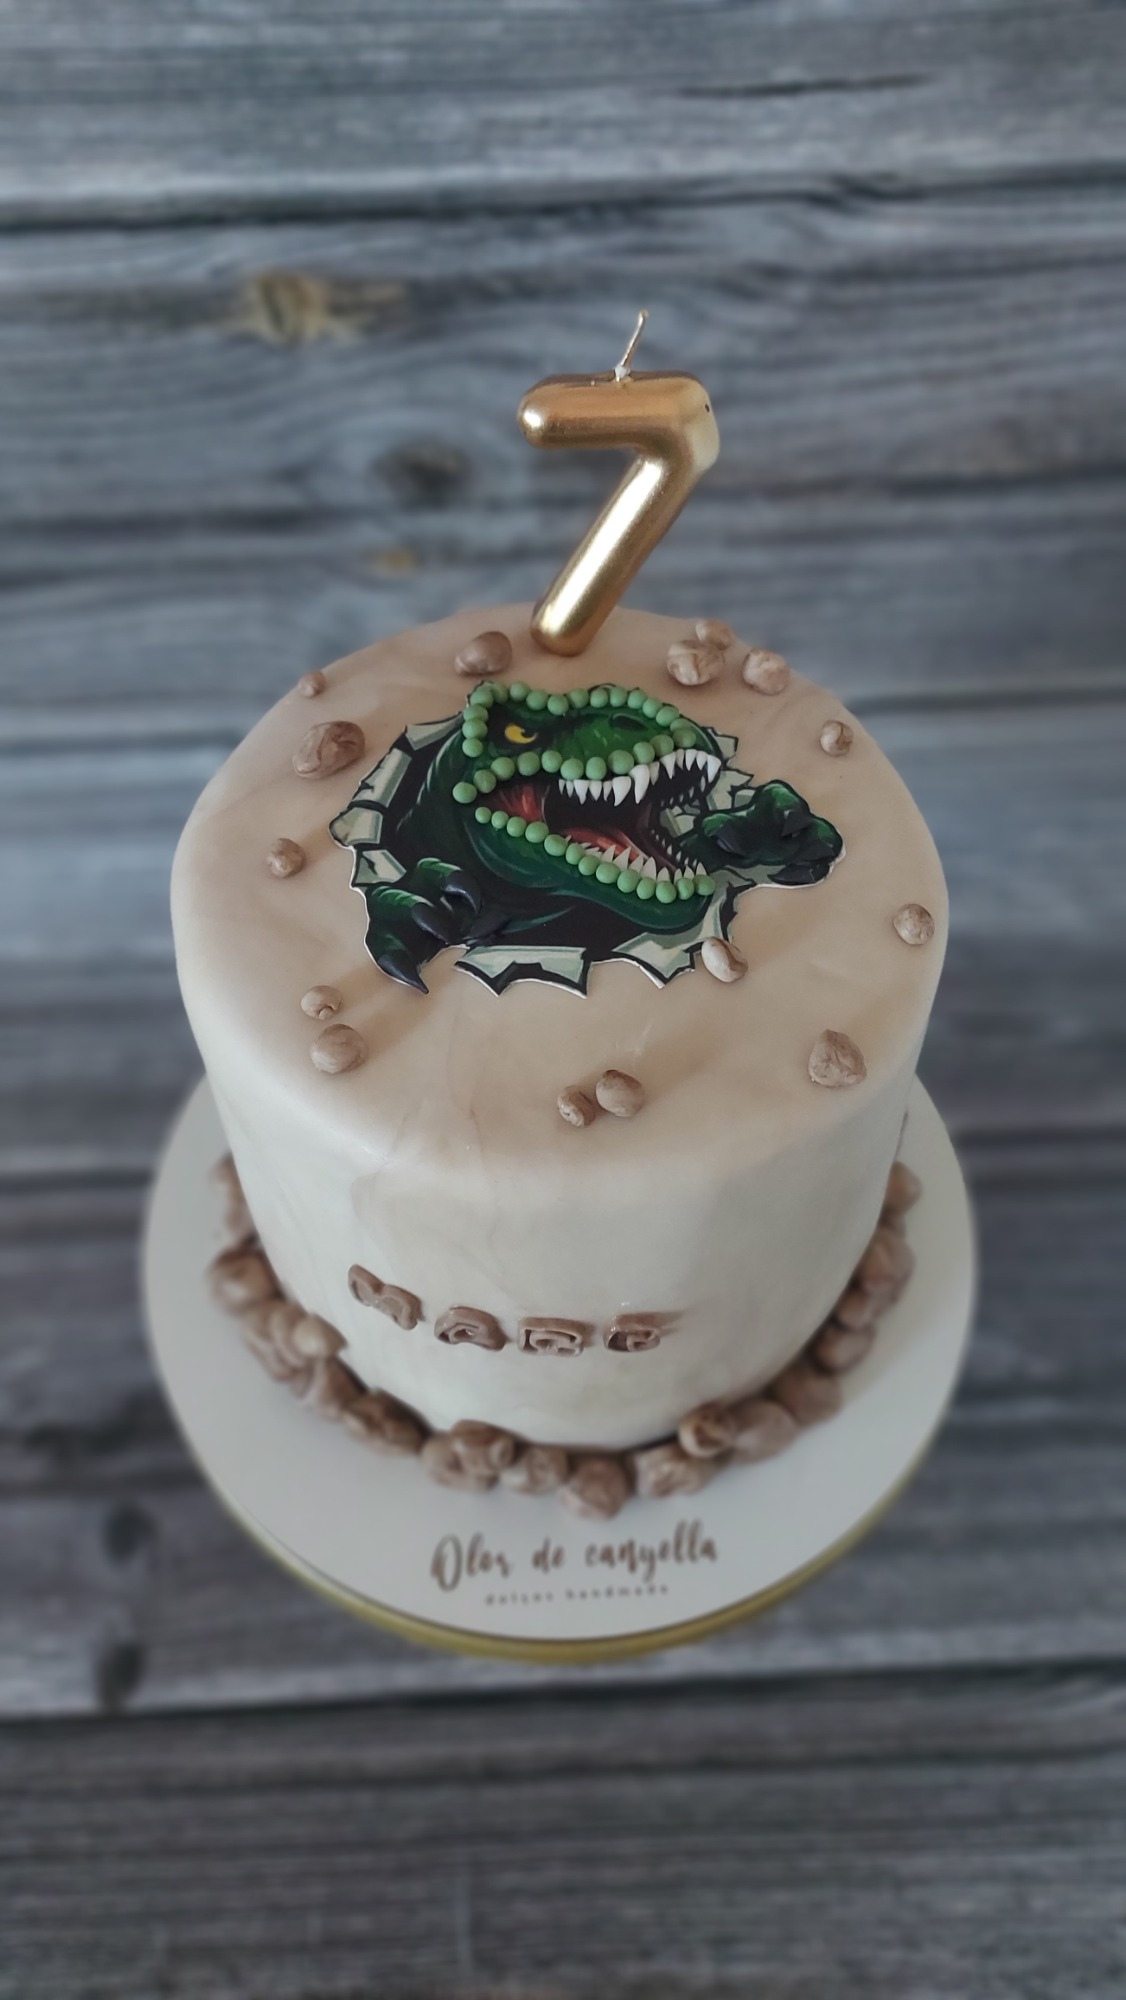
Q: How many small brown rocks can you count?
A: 15